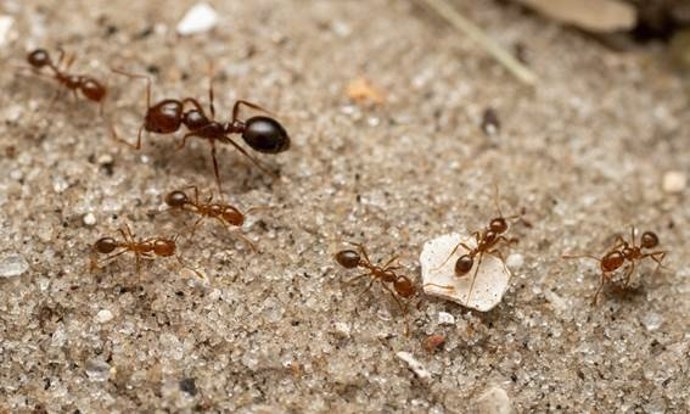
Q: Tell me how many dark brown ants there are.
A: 1